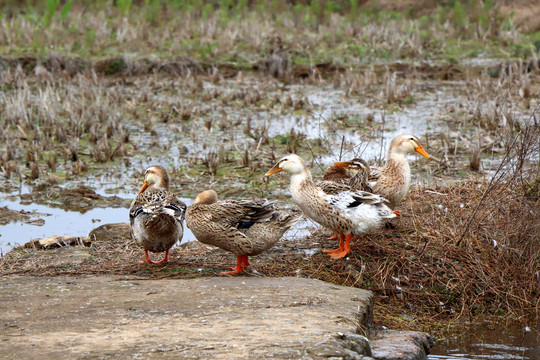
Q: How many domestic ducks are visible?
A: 5